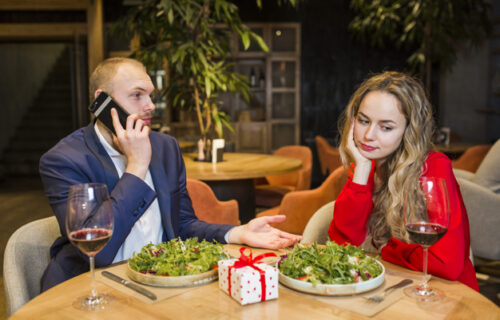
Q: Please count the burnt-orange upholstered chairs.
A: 5